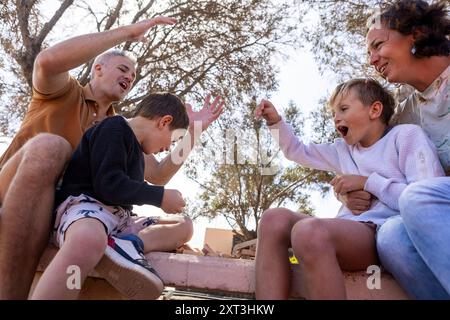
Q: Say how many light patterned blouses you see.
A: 1